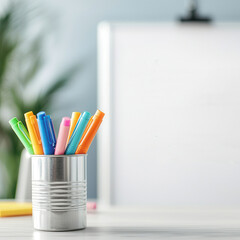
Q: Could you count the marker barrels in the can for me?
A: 7